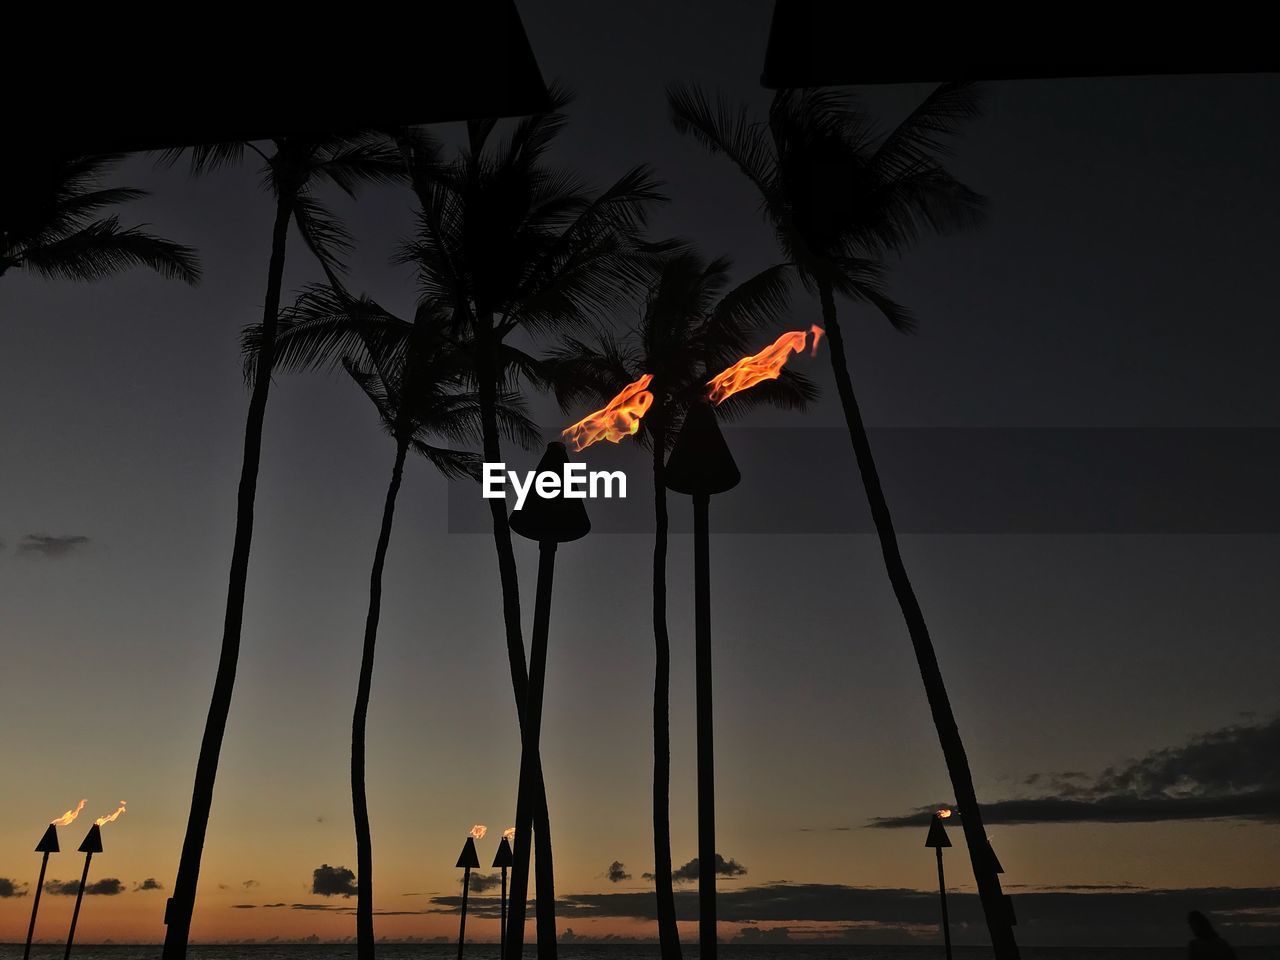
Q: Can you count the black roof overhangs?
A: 2